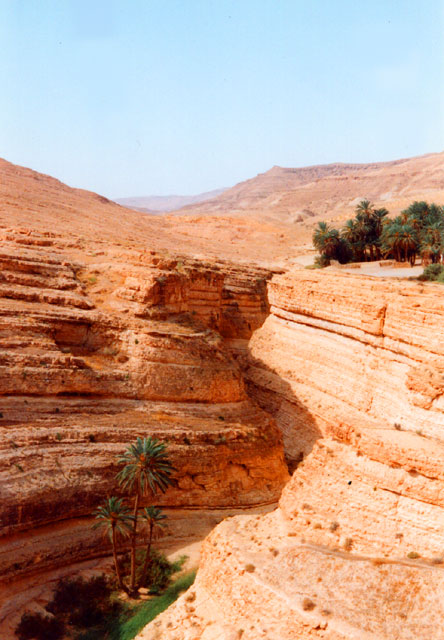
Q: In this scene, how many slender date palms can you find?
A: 3